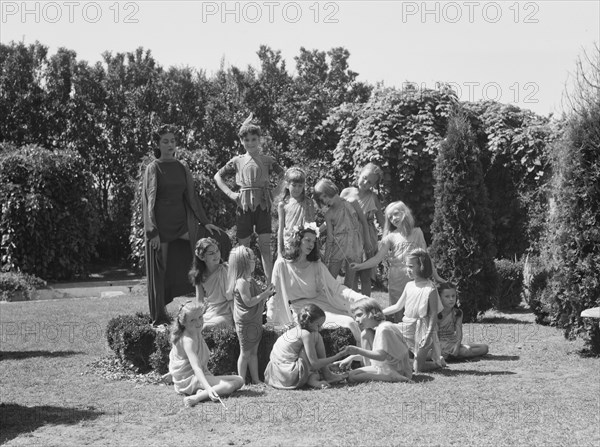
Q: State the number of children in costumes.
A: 12